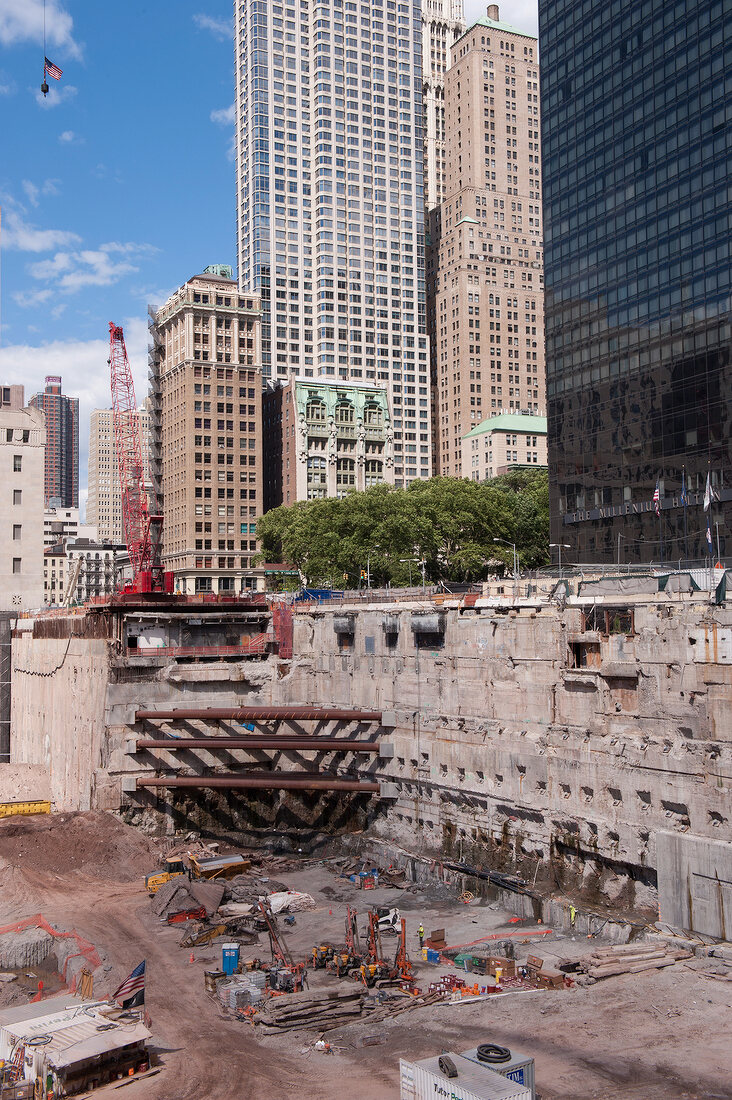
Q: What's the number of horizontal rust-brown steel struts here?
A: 3